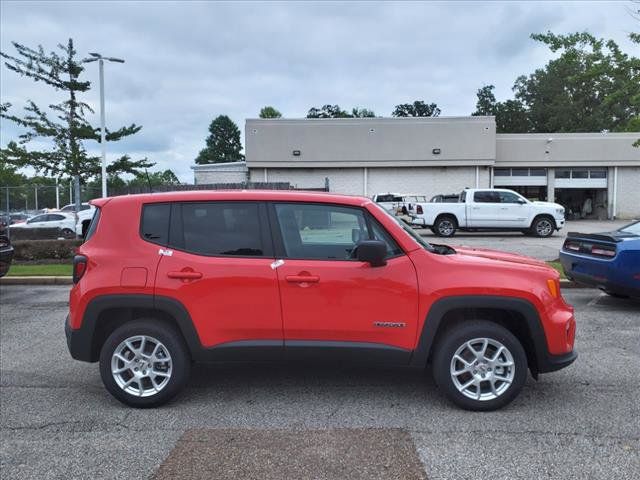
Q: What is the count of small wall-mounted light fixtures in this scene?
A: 2